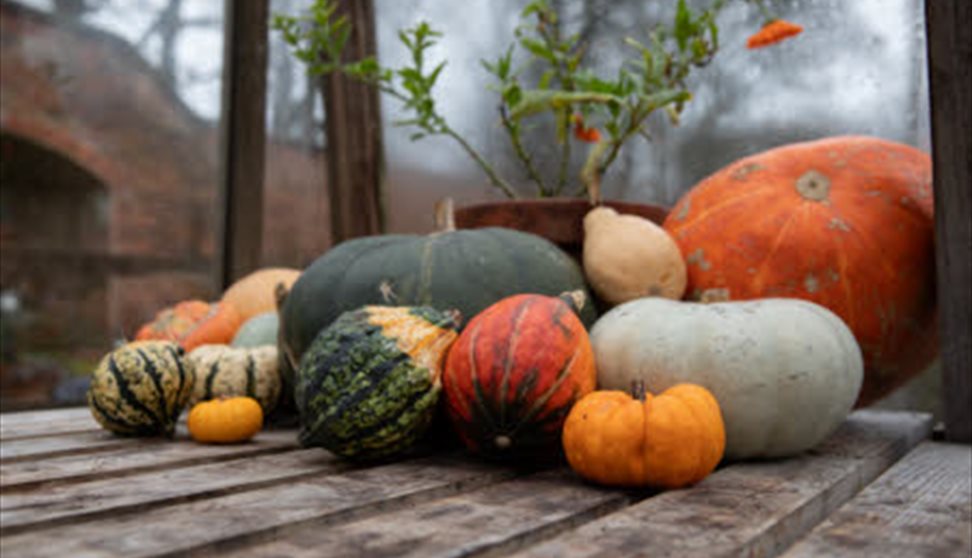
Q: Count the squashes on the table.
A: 13